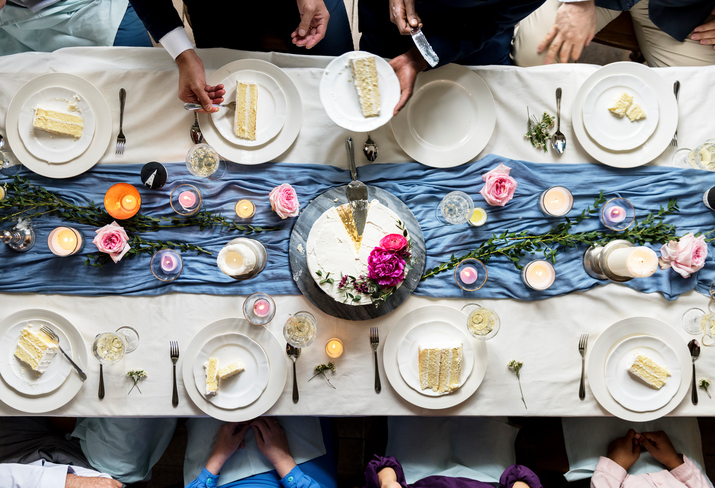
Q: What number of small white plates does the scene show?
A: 8